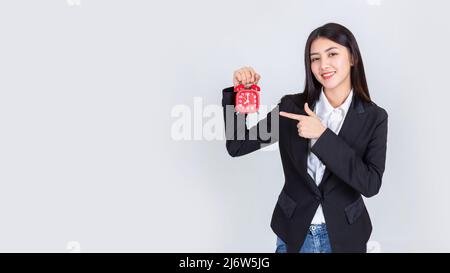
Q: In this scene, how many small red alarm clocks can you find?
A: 1